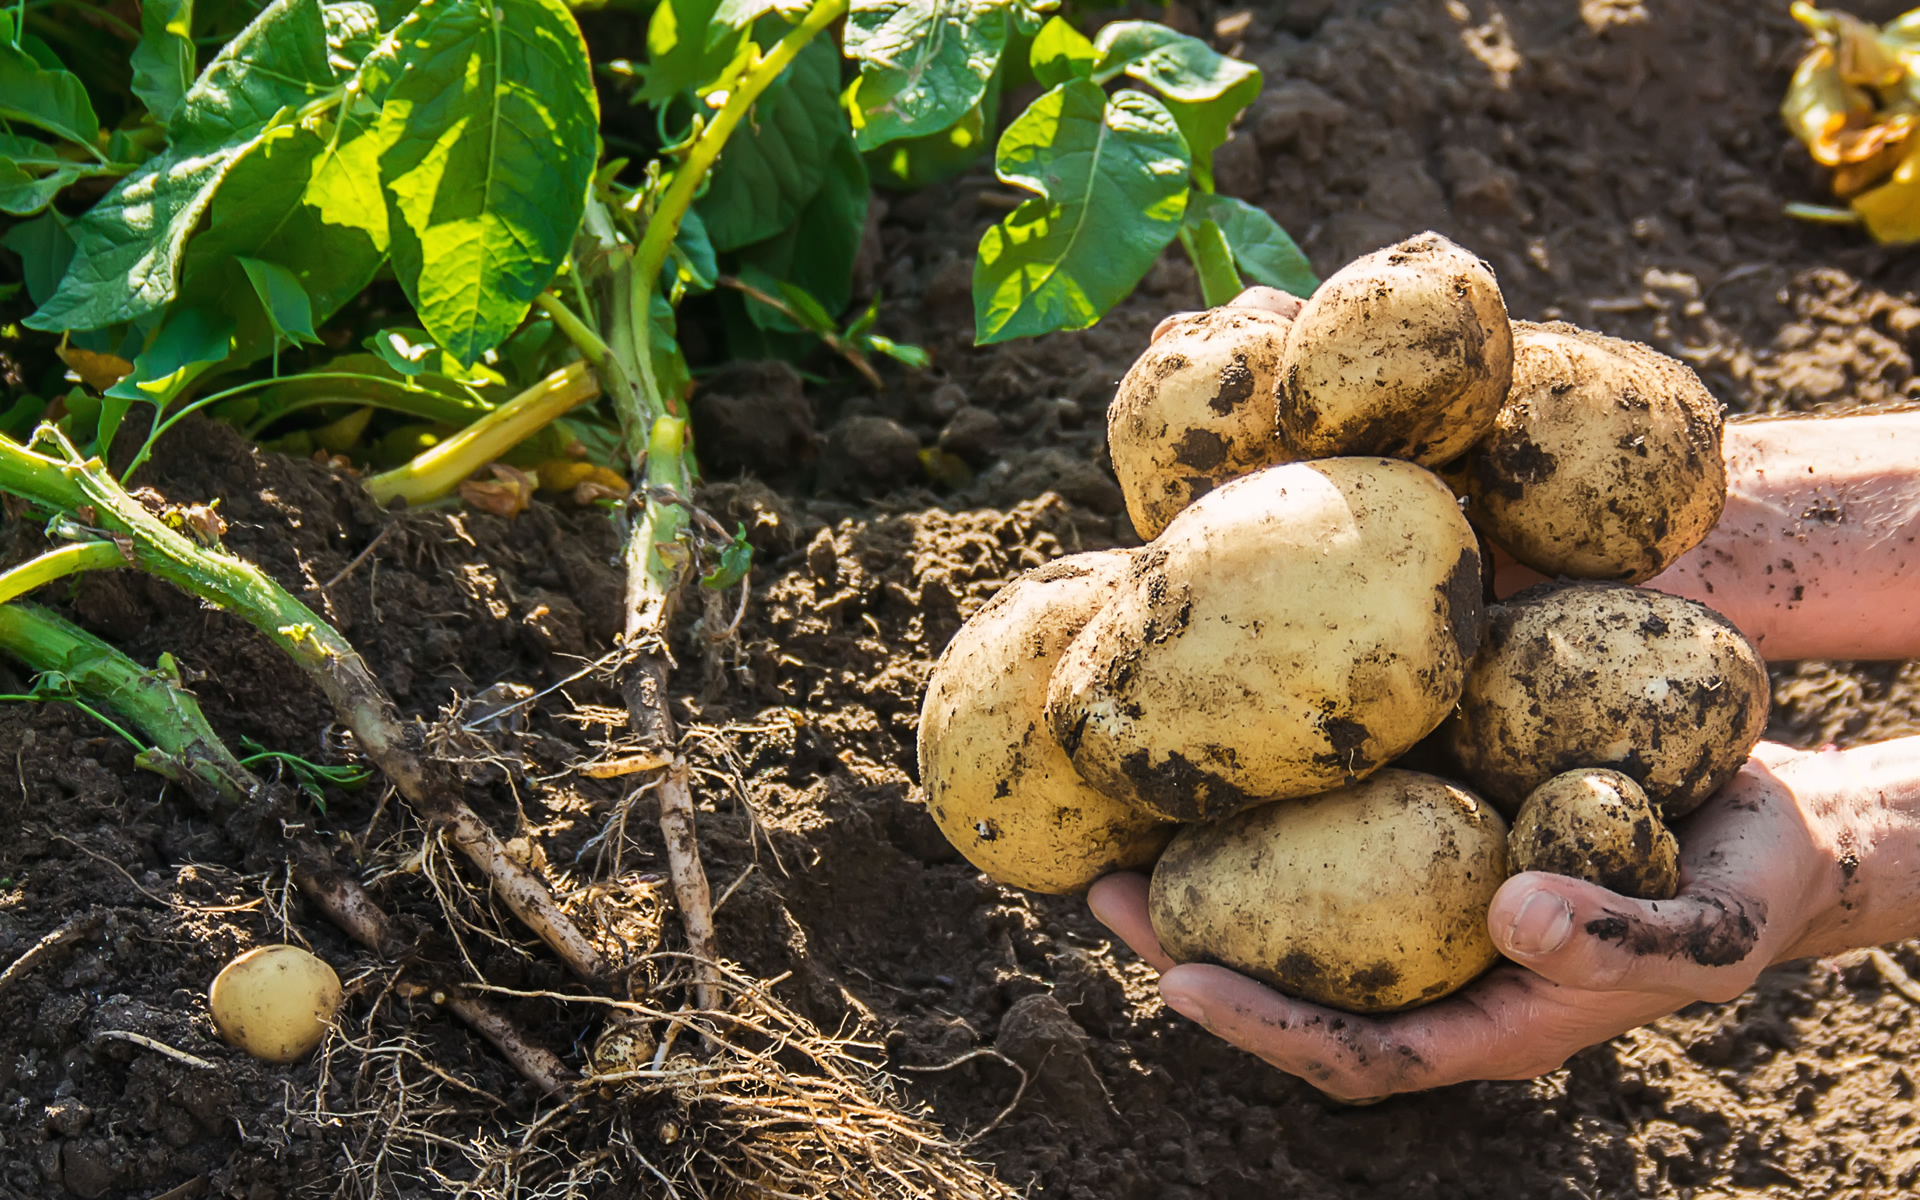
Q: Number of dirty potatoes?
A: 8